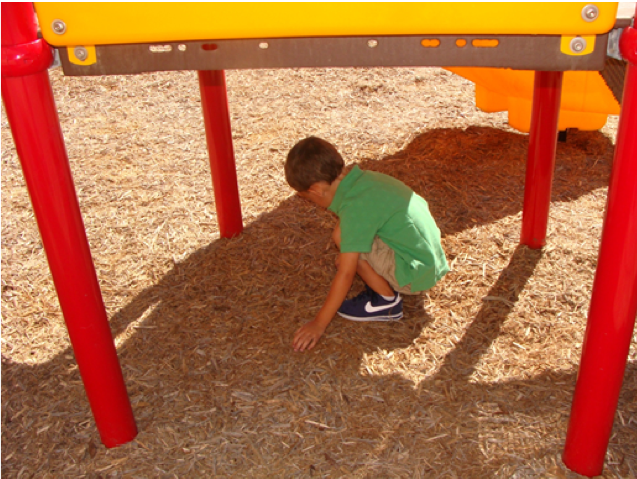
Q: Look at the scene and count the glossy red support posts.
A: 4